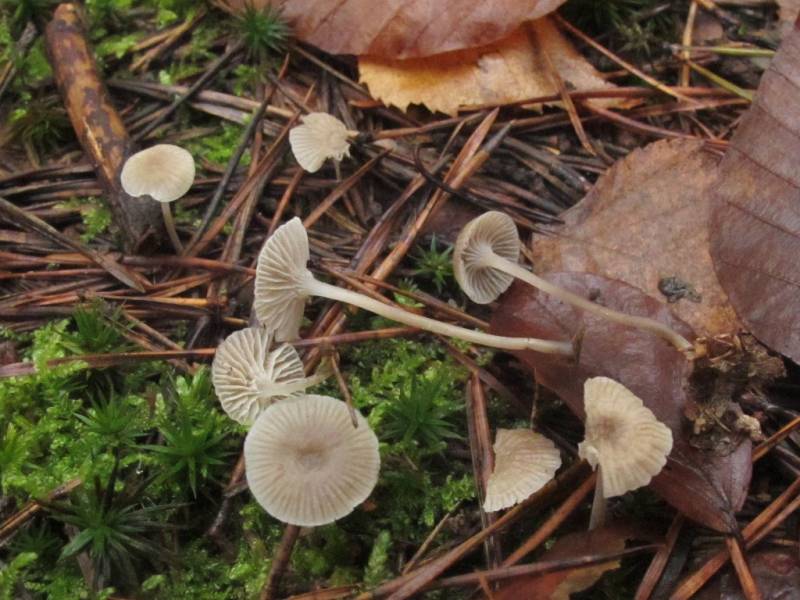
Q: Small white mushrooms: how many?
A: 8